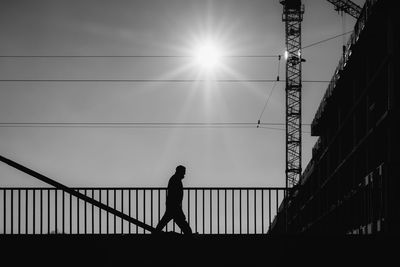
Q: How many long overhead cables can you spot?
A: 4